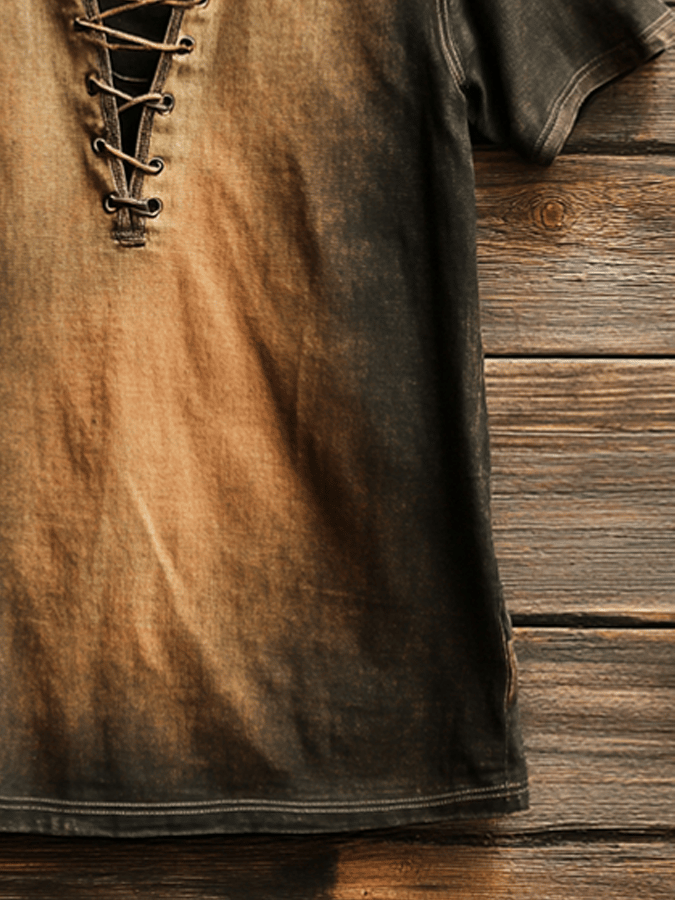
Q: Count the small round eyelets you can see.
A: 9